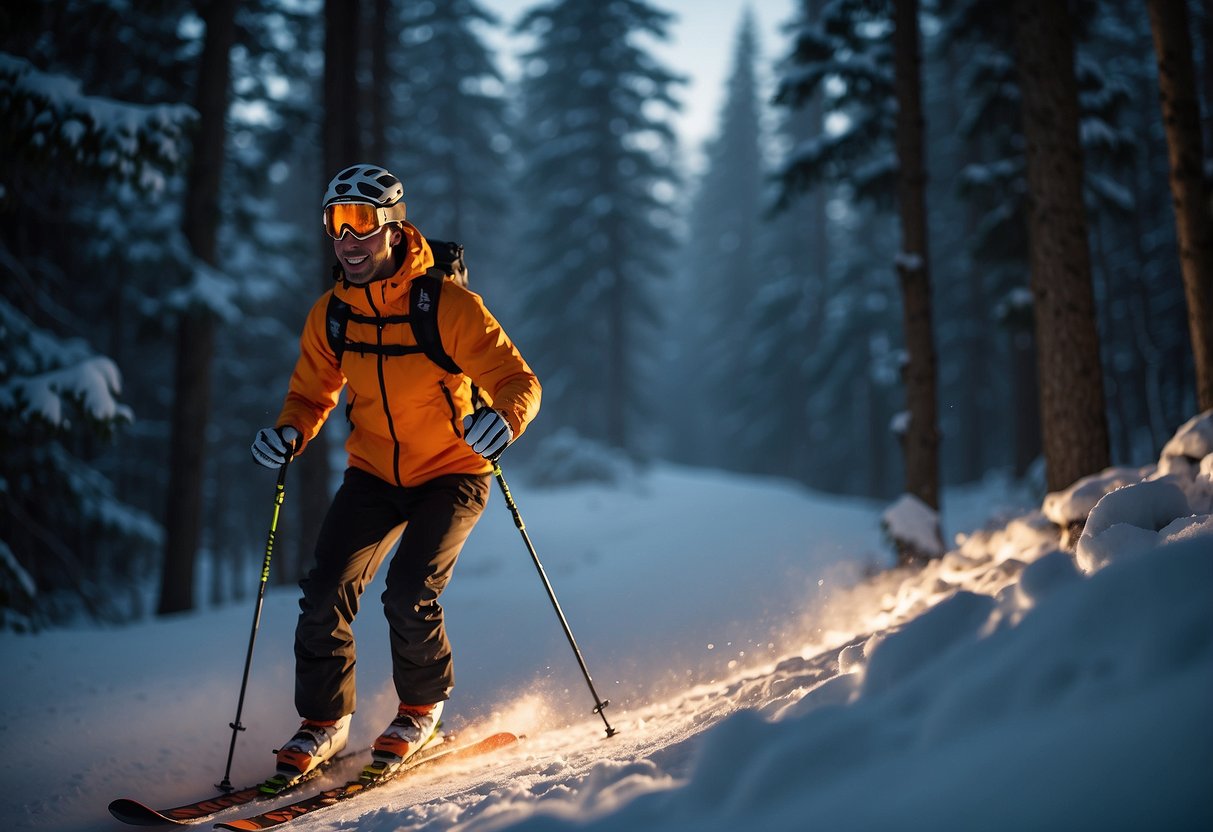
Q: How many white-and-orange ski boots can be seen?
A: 2